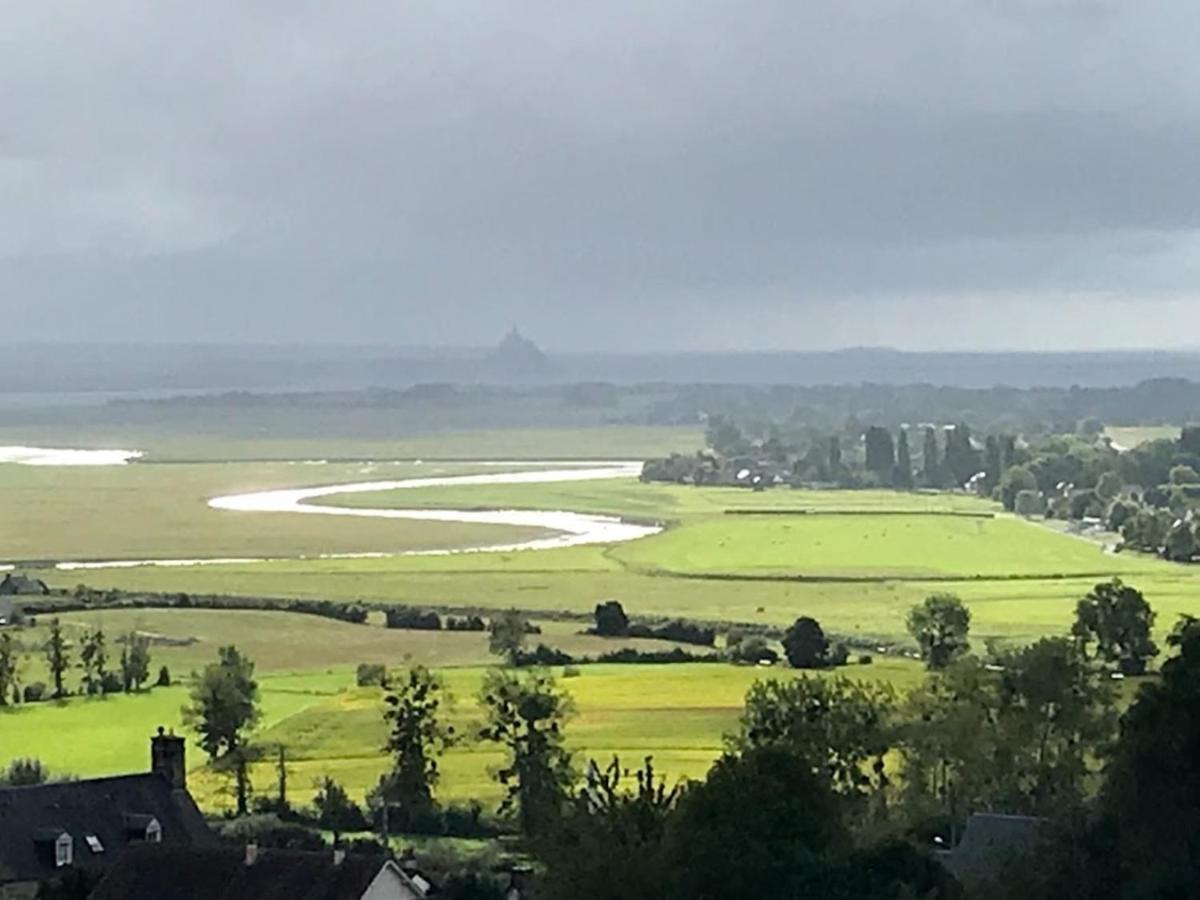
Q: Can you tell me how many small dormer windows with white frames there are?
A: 2